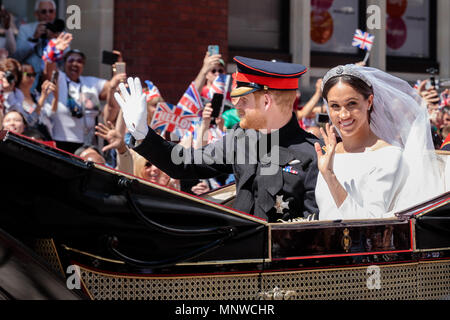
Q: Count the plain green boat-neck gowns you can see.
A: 0